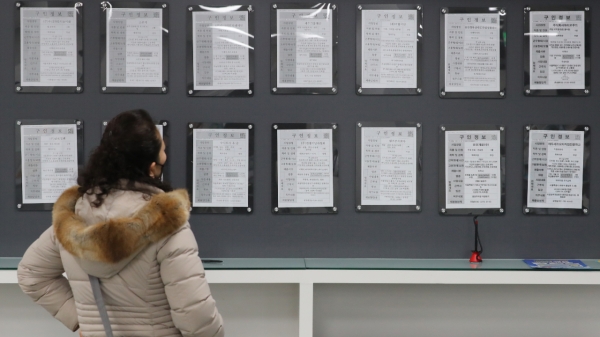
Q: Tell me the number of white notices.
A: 14